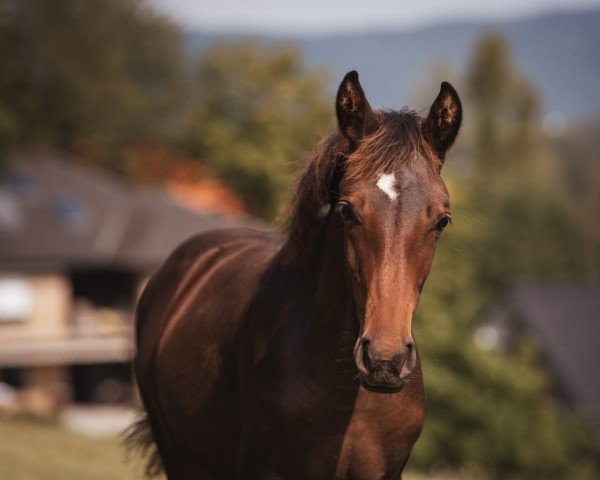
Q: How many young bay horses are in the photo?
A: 1